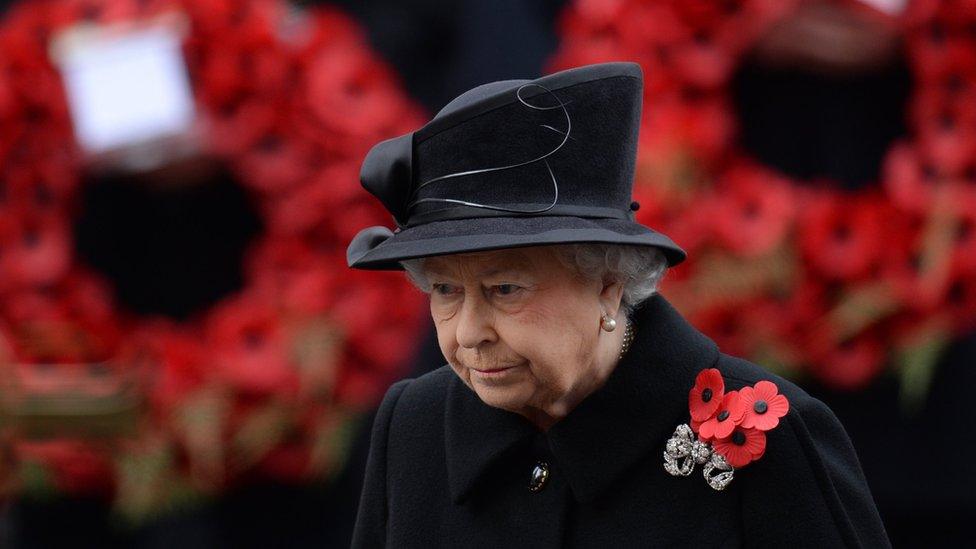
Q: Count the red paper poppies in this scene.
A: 4